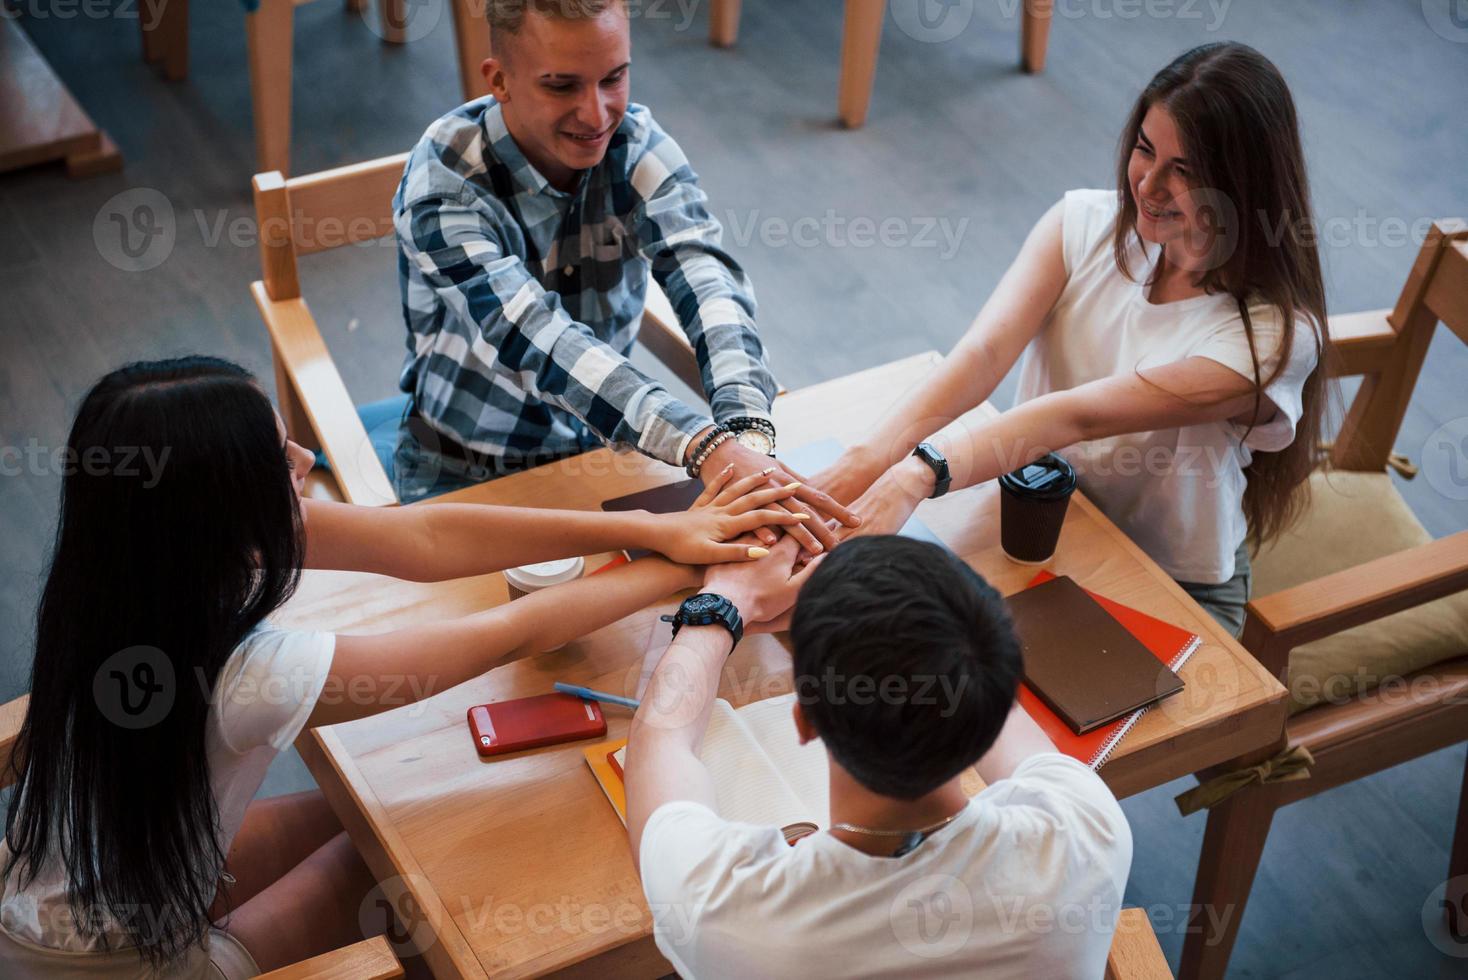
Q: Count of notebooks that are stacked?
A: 2